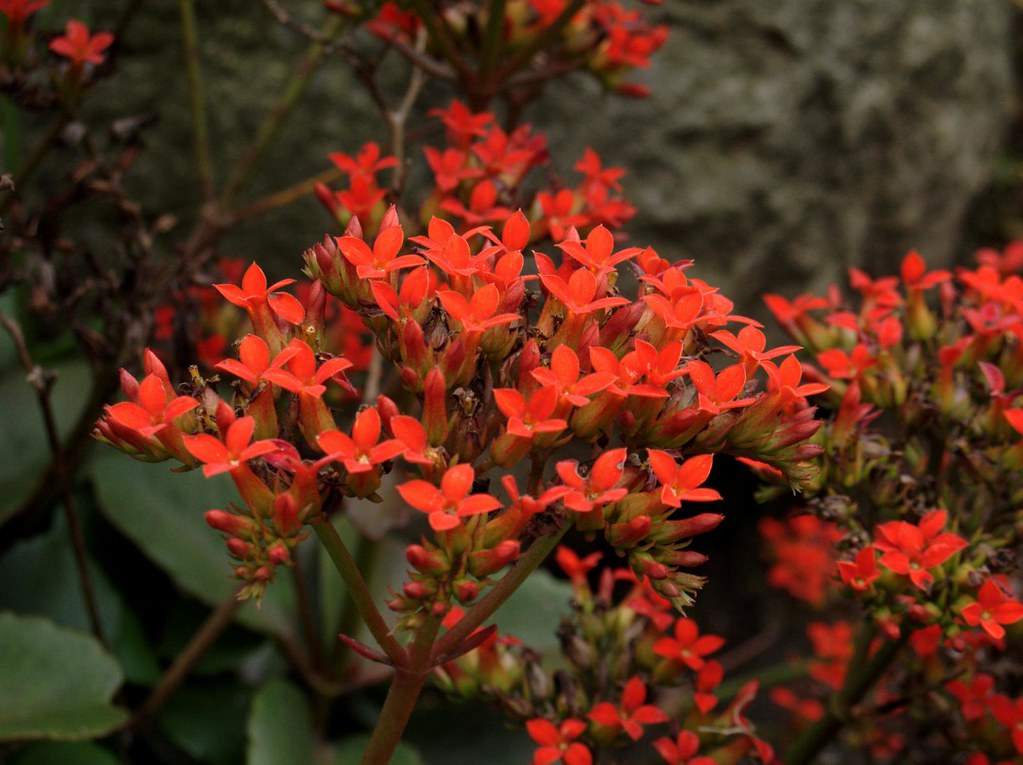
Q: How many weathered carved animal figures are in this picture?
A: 0